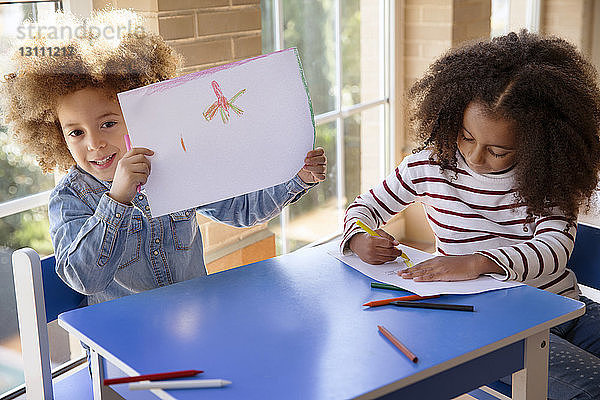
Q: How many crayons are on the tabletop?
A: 6